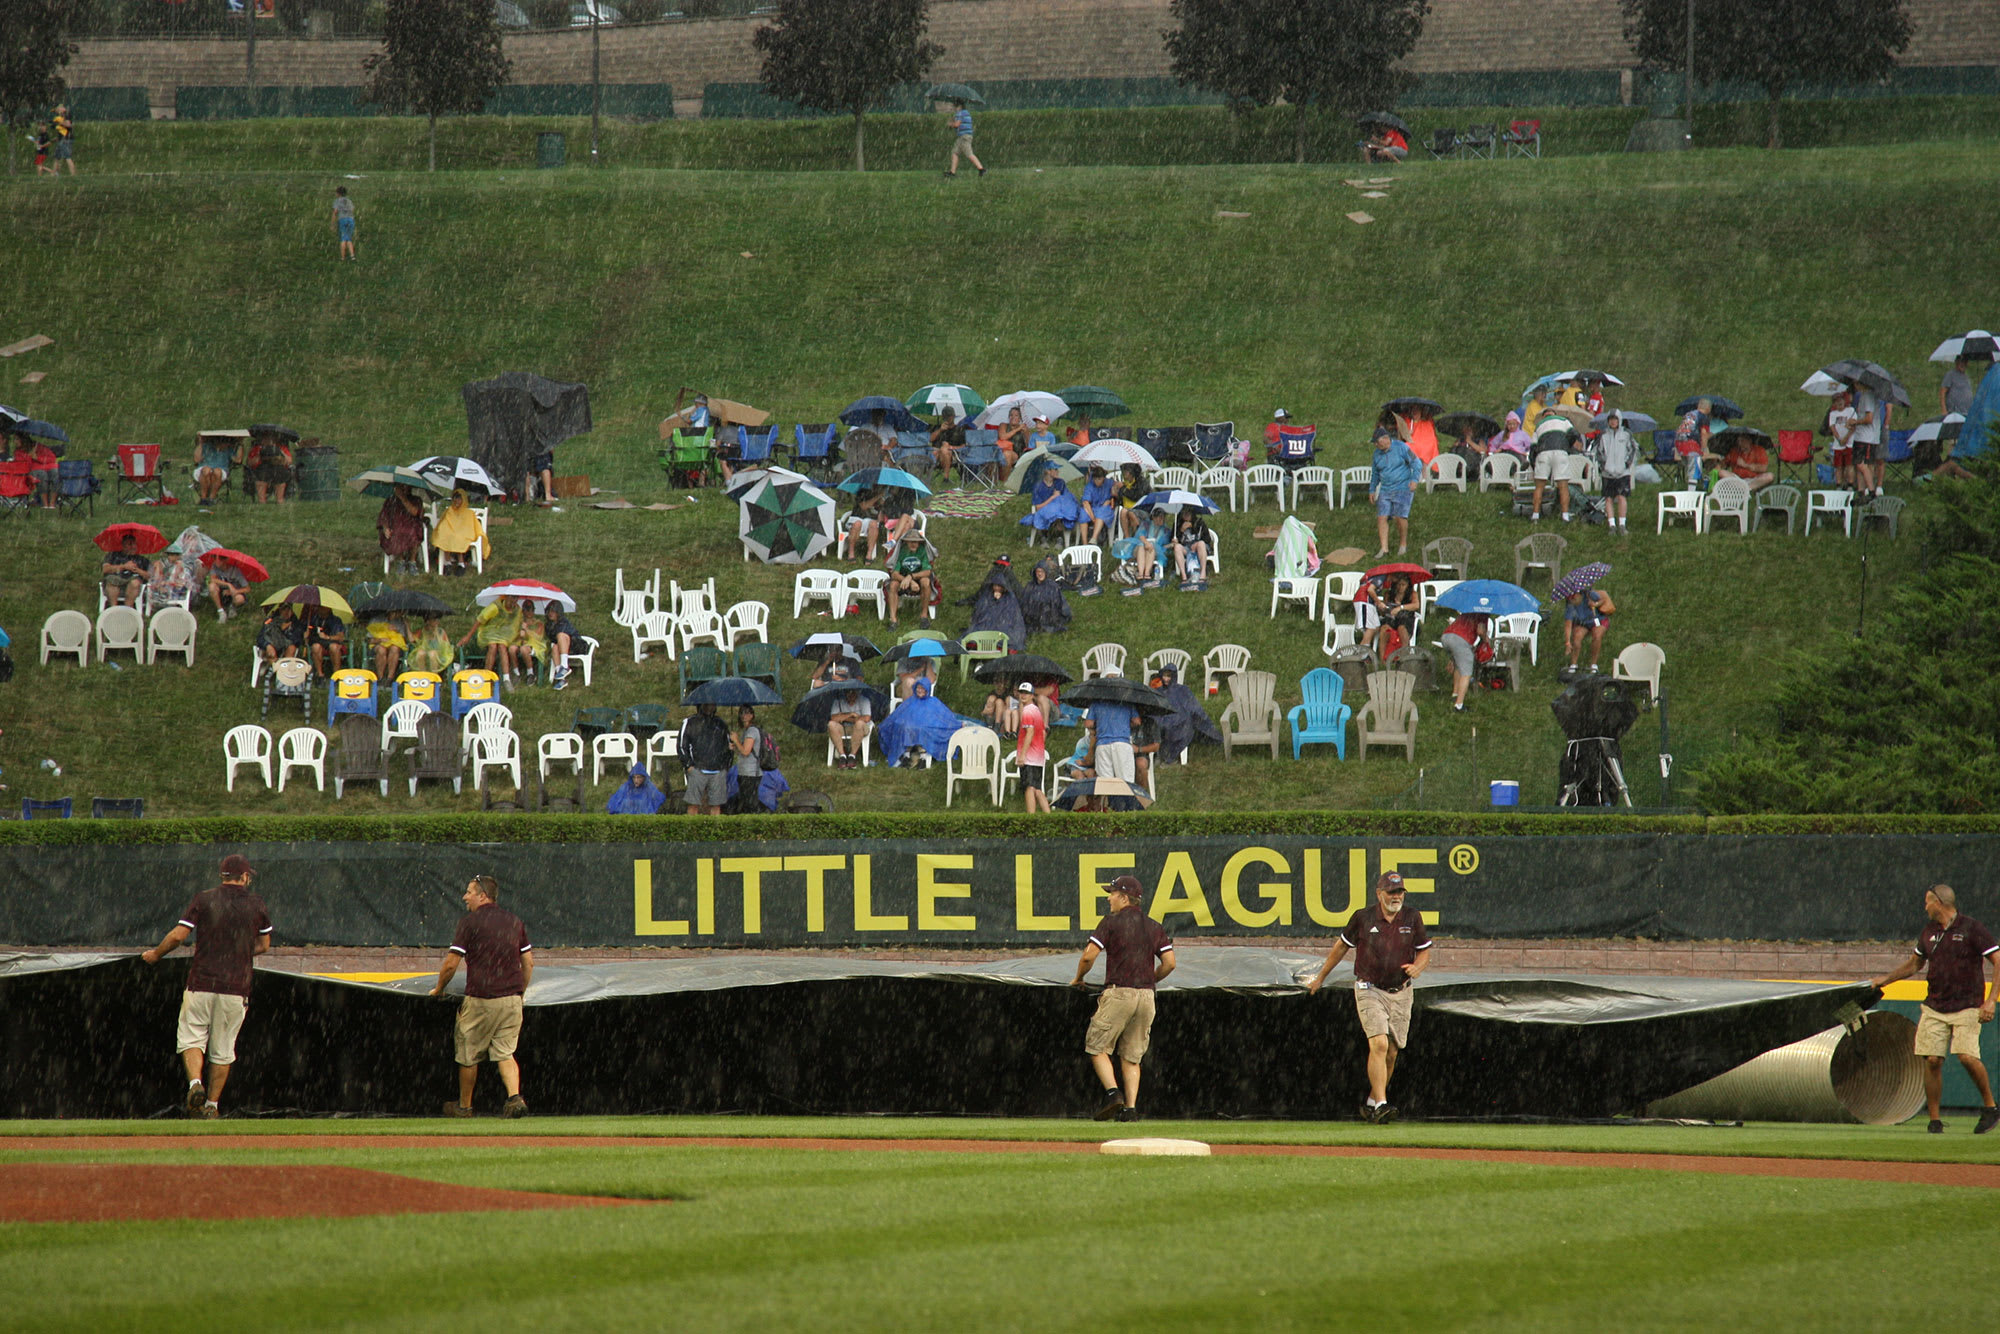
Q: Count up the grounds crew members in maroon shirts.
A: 5